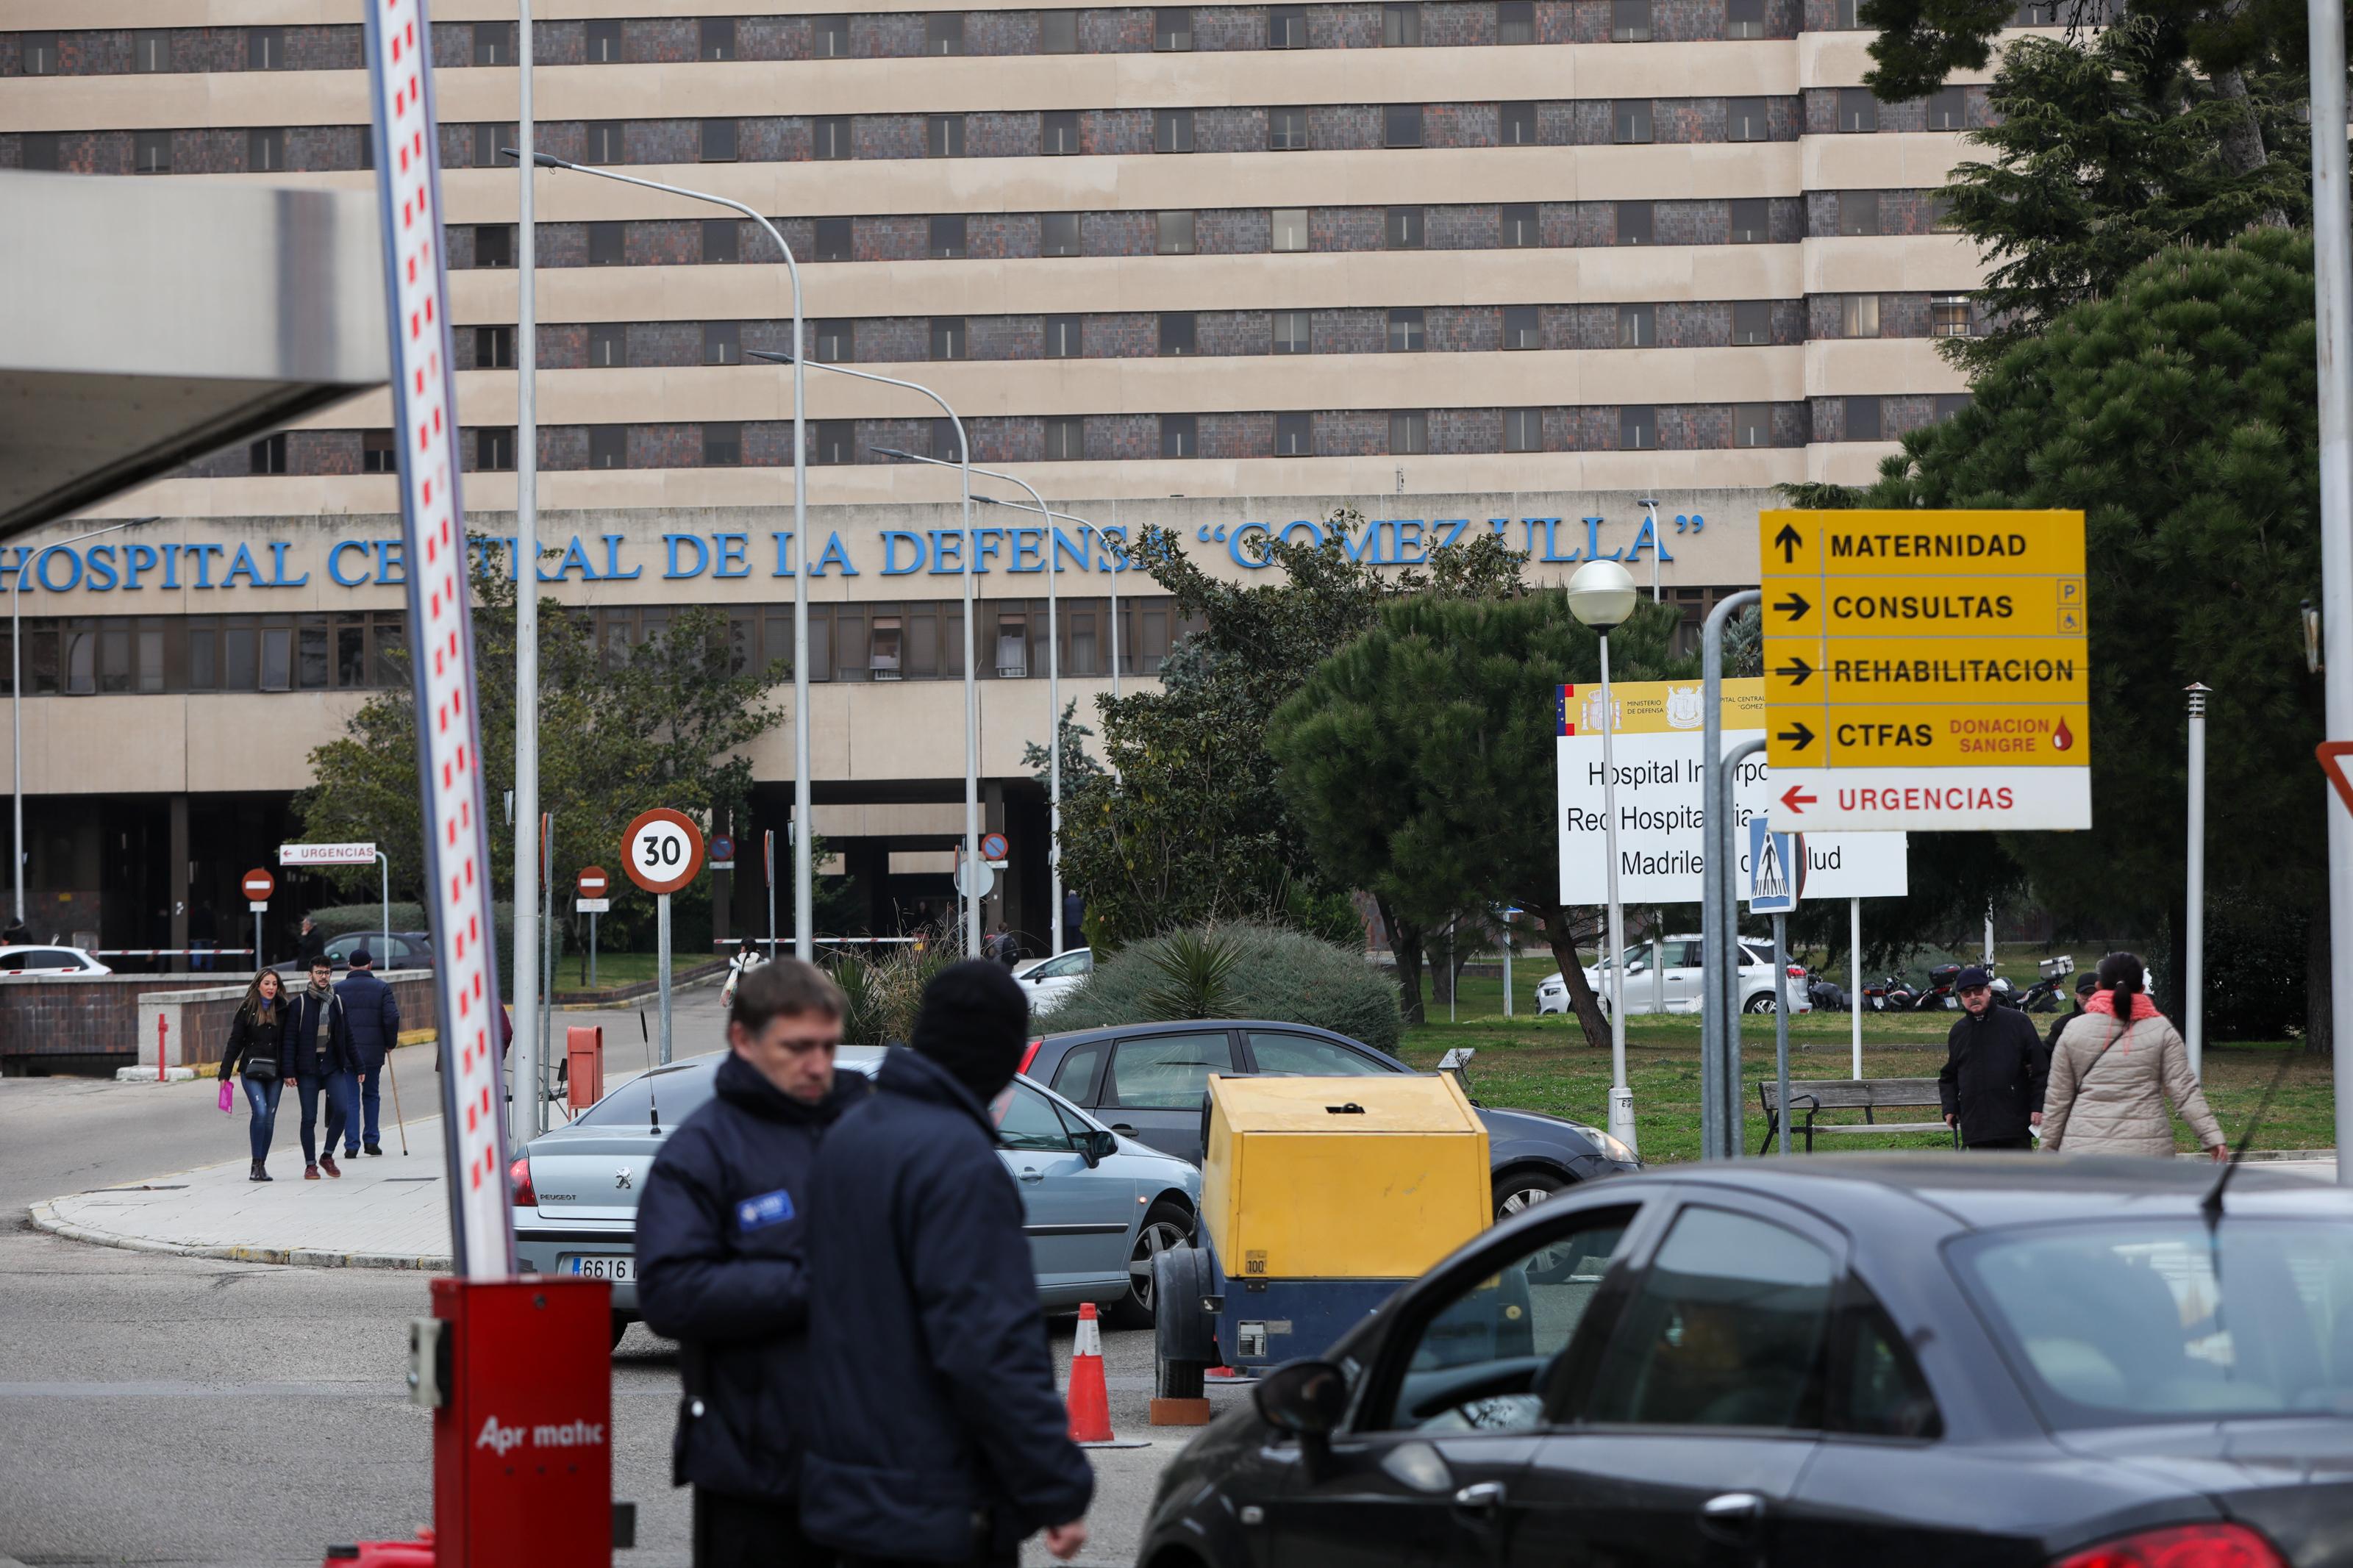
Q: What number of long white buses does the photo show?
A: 0